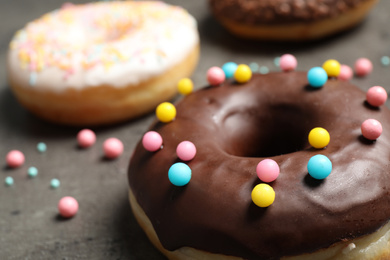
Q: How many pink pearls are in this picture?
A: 13